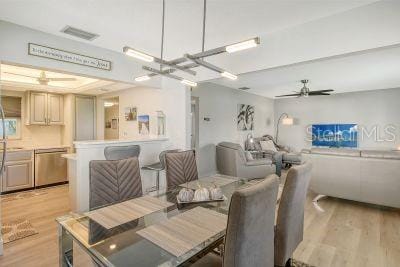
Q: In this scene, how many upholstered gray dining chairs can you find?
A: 4